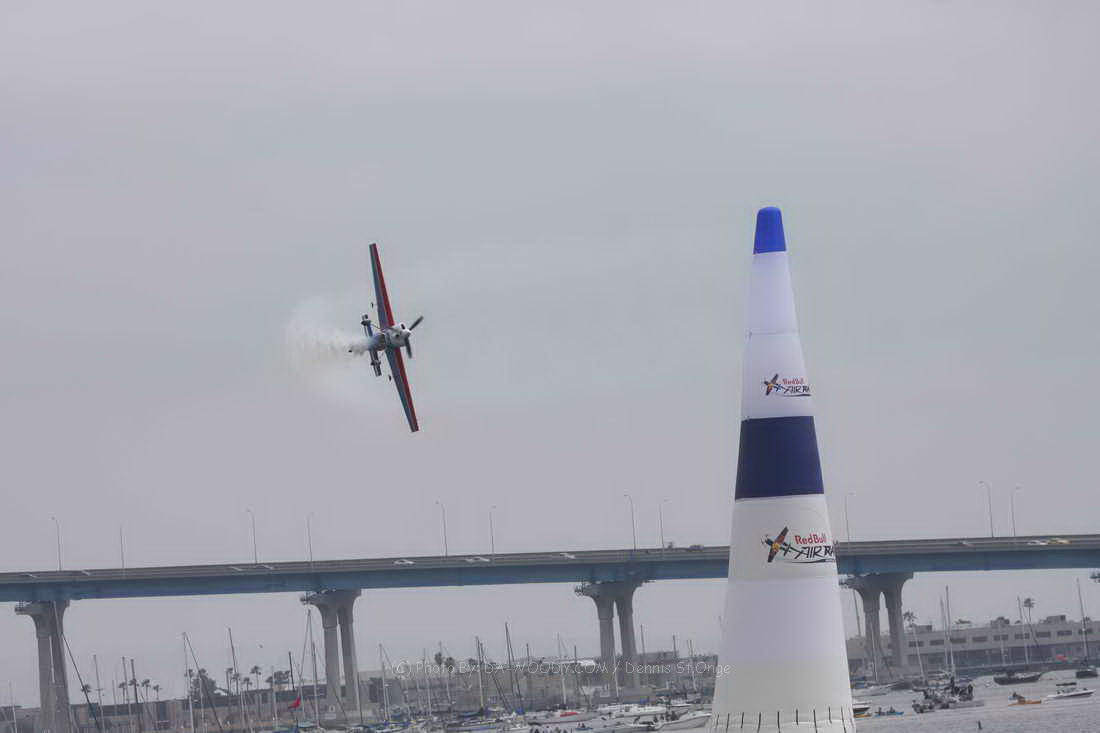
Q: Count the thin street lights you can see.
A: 11